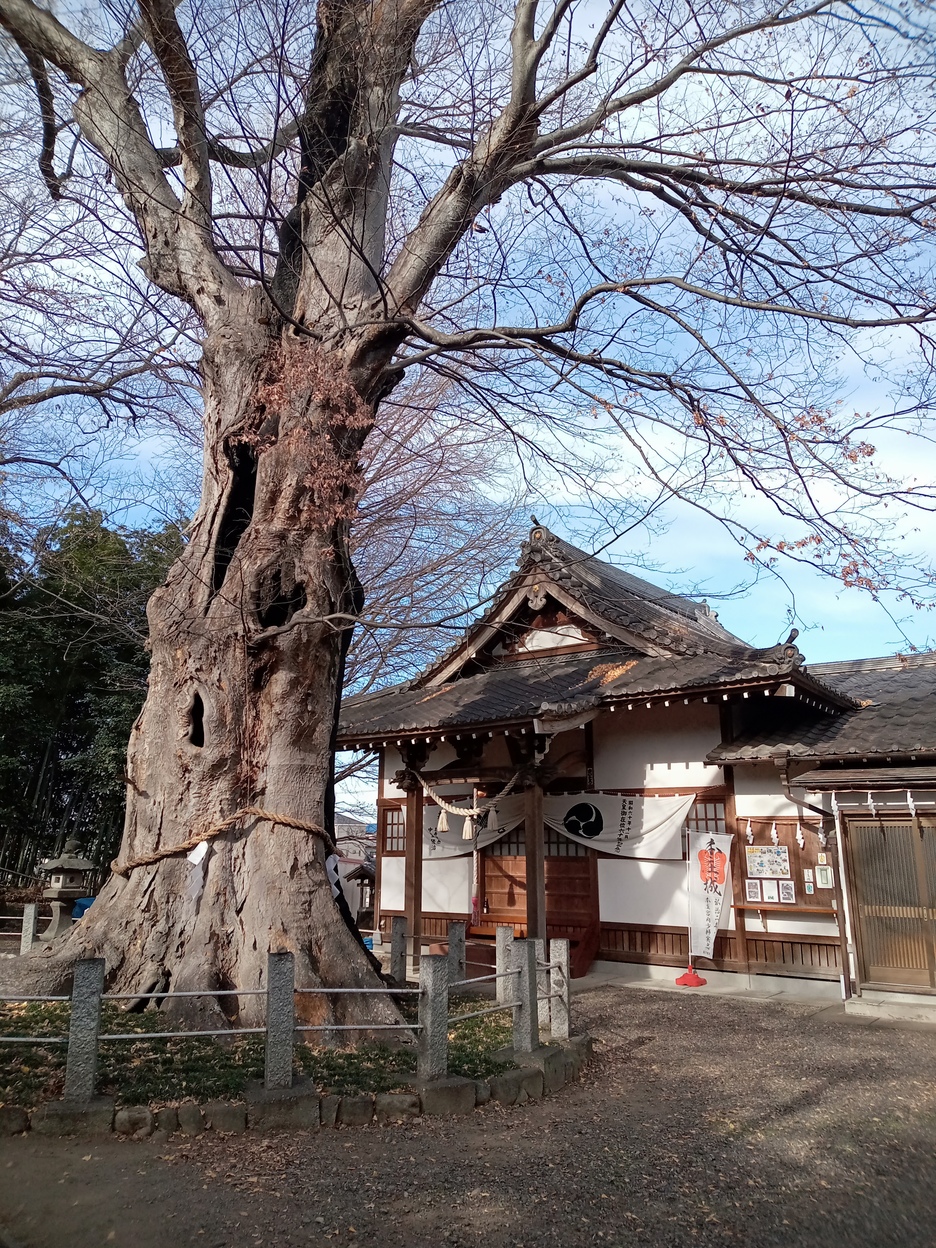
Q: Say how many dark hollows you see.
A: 3